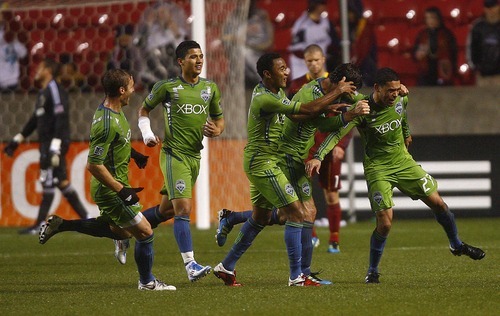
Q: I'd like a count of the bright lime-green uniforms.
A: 5